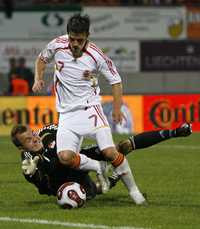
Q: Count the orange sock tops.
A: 2